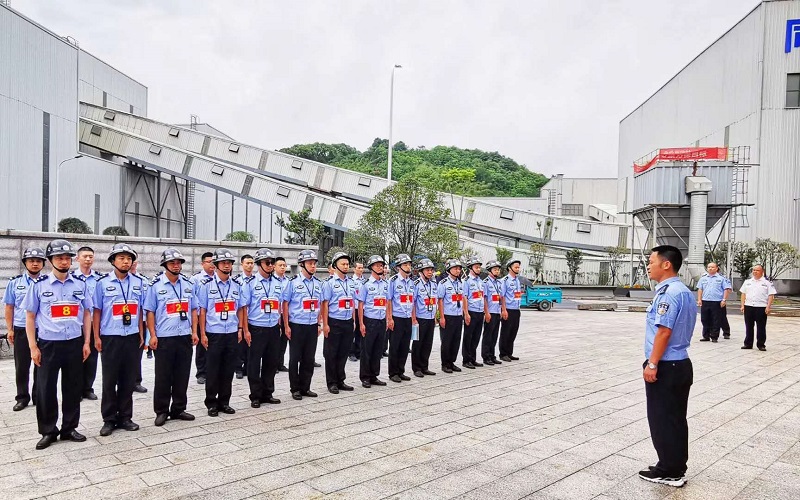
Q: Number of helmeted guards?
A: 15